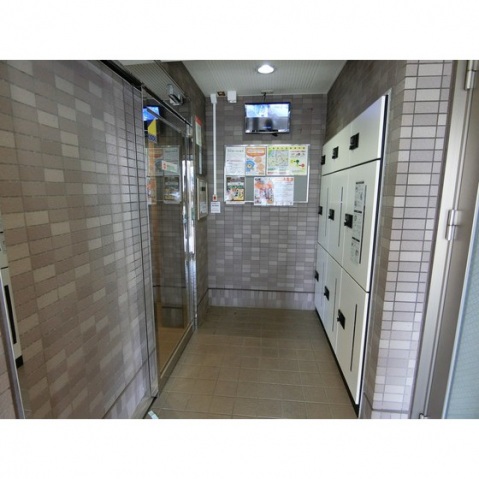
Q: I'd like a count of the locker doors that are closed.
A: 9